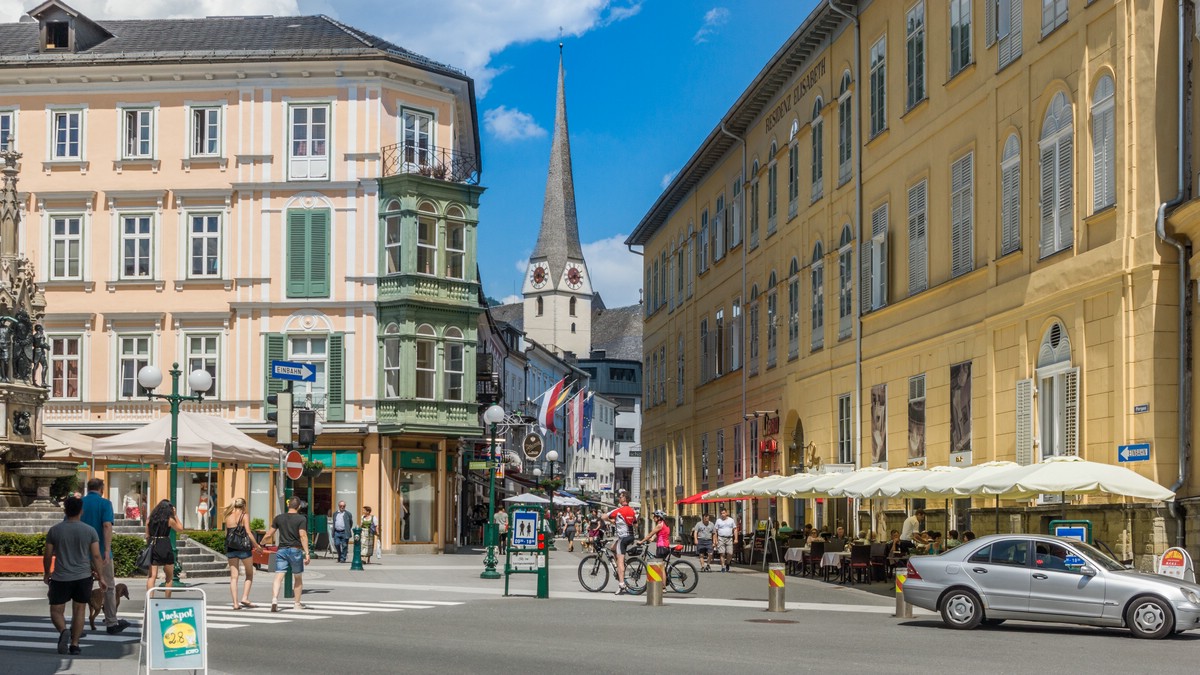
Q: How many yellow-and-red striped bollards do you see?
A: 3